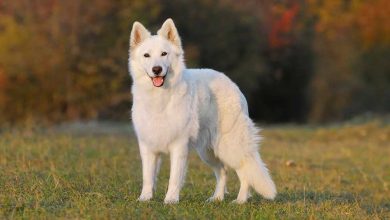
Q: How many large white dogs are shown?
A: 1